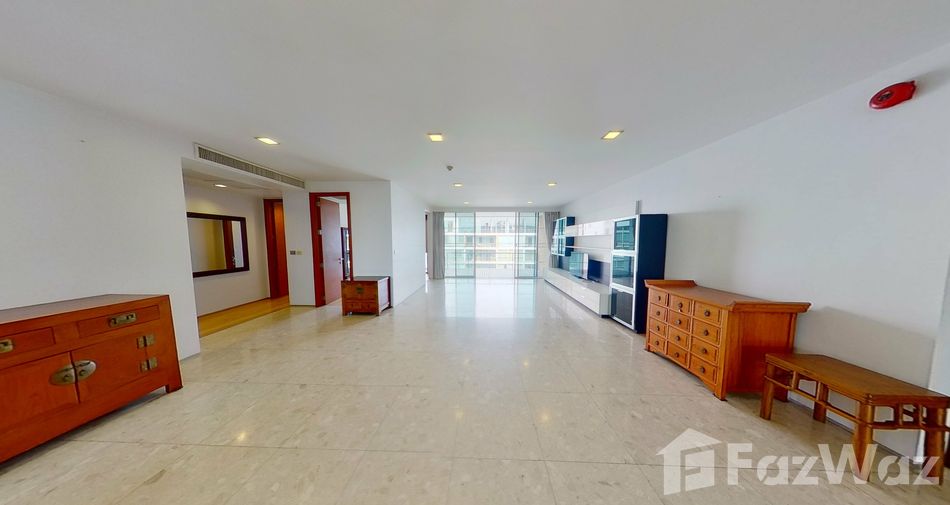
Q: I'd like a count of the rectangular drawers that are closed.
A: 14